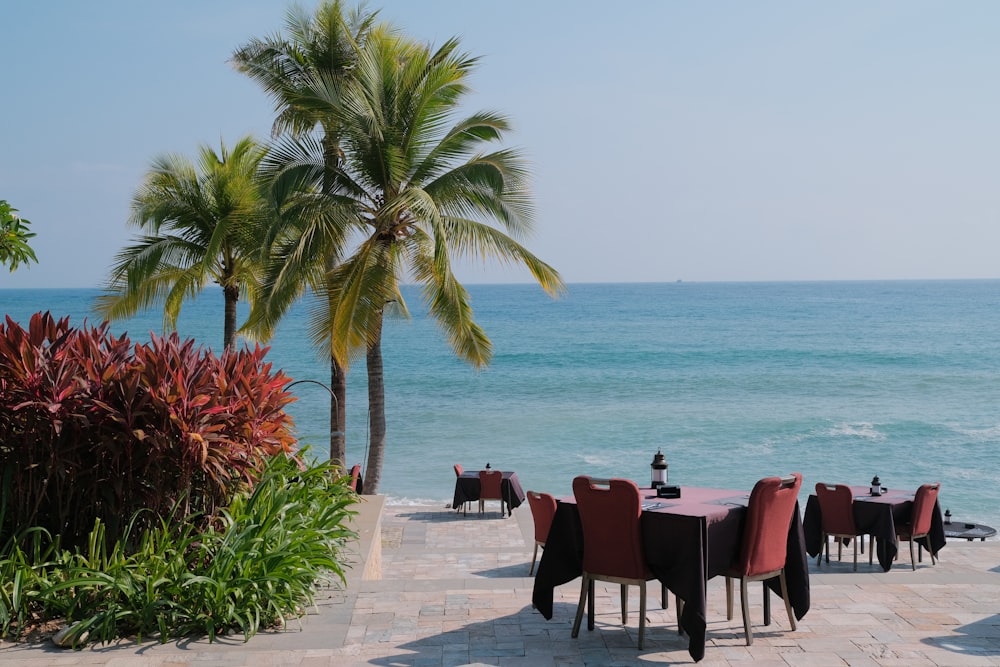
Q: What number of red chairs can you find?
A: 8